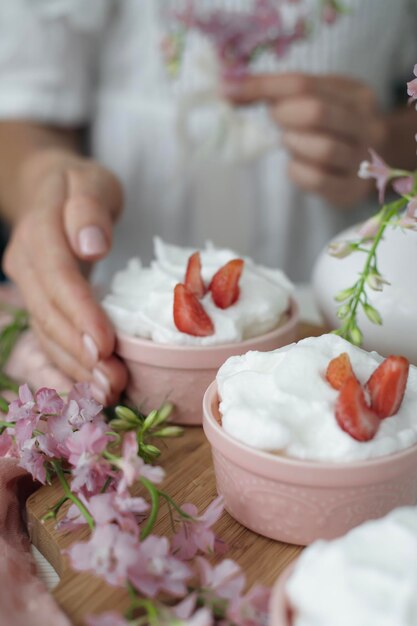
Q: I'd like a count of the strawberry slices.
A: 6